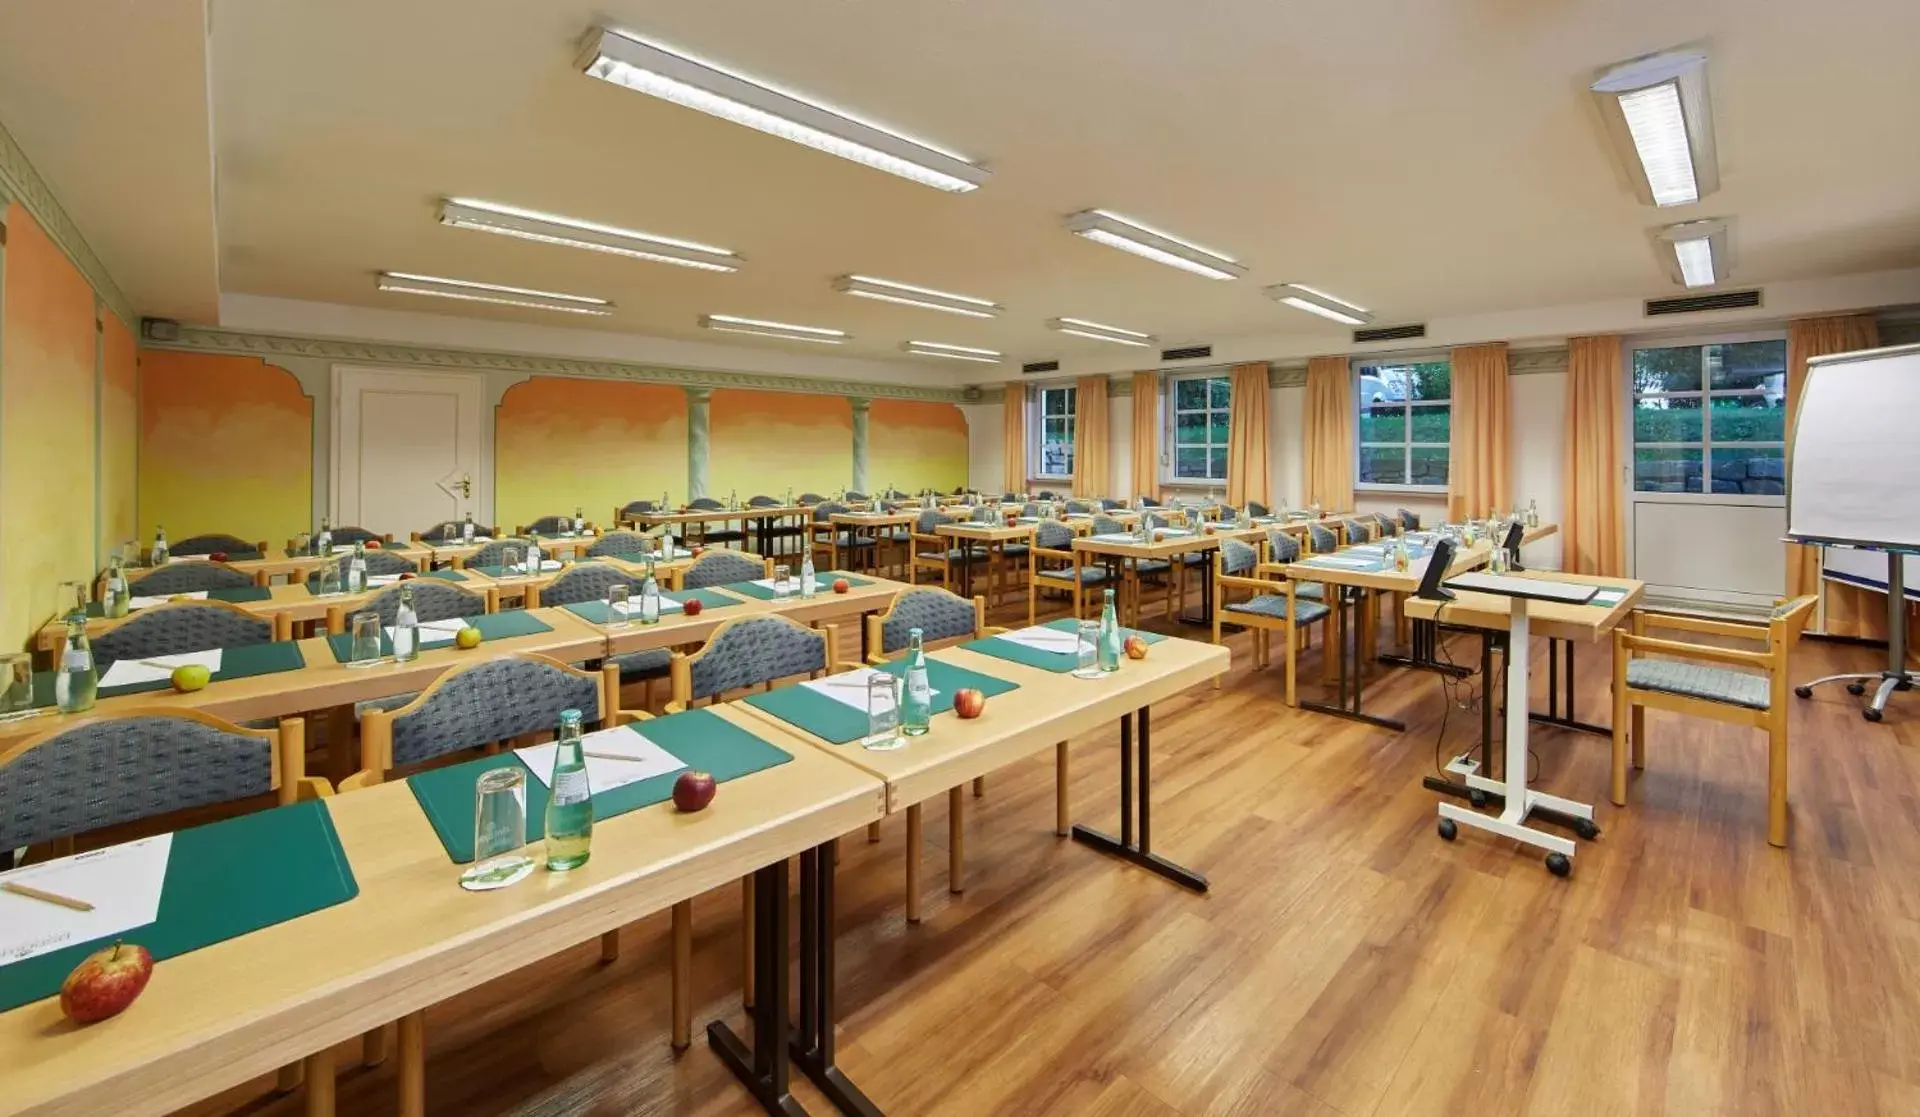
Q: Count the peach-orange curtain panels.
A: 8